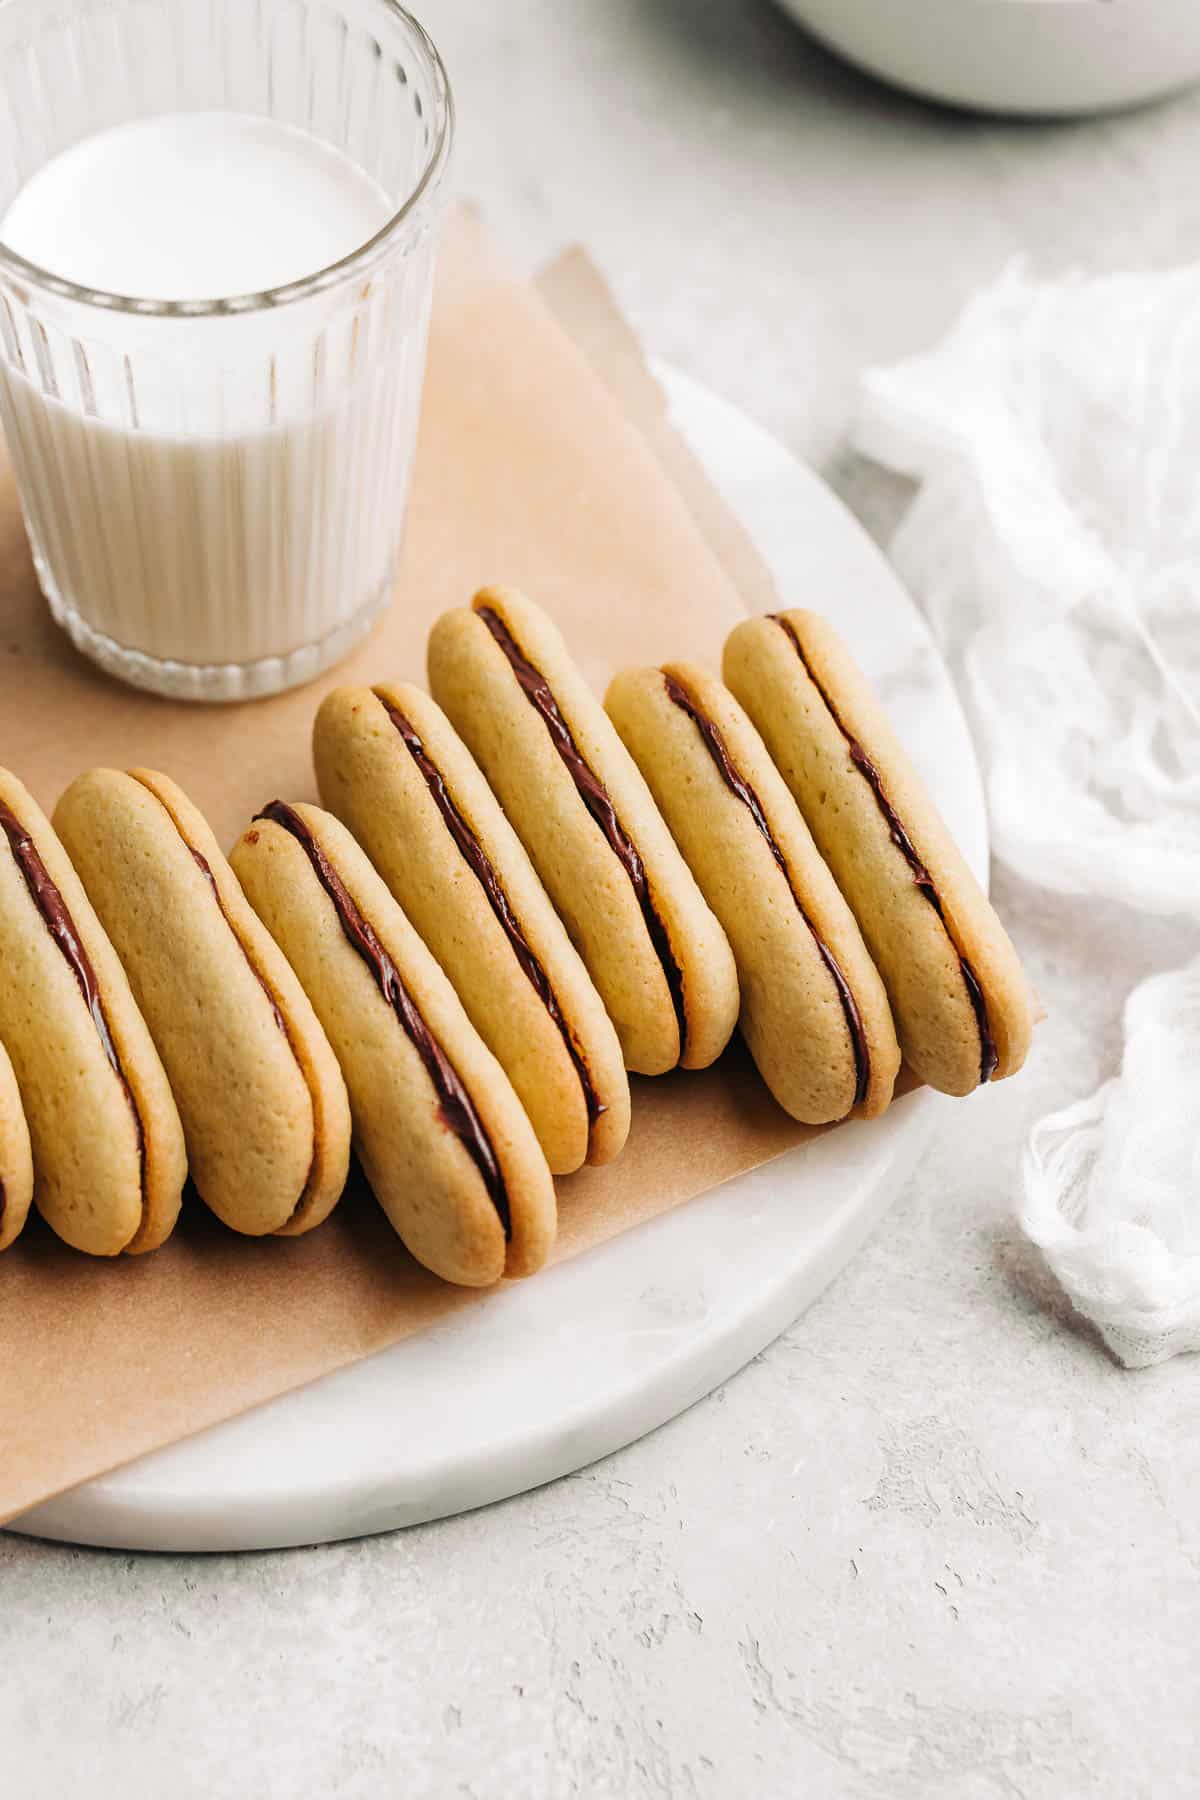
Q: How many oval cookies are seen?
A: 8